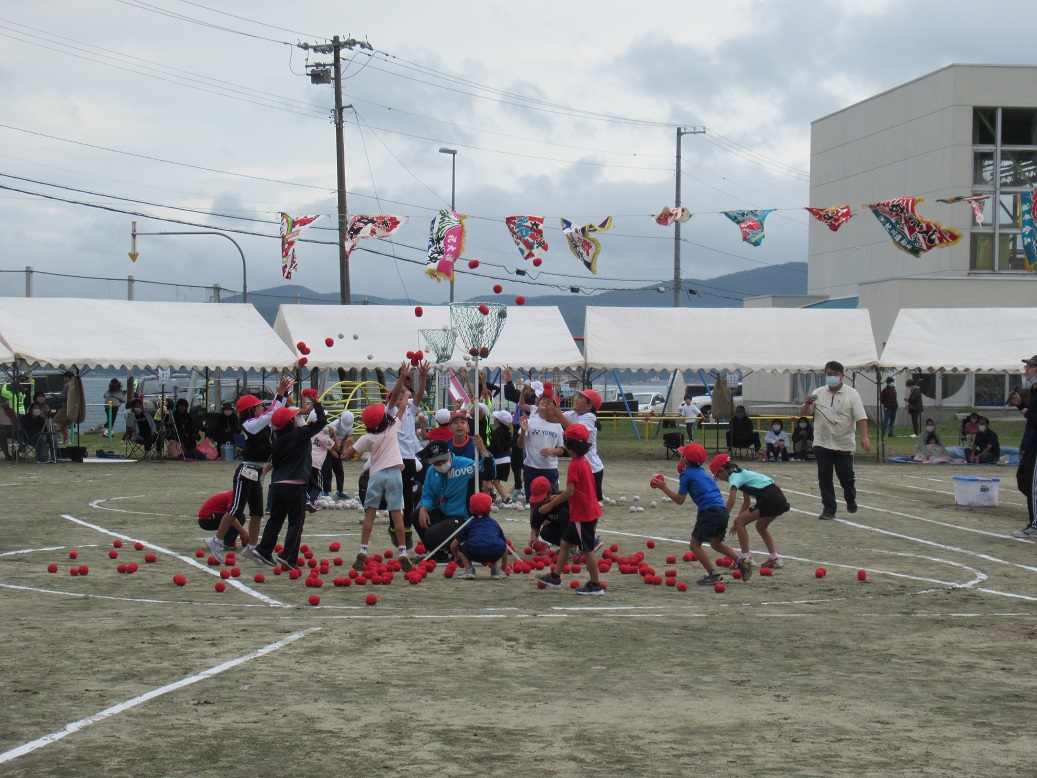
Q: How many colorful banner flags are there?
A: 11